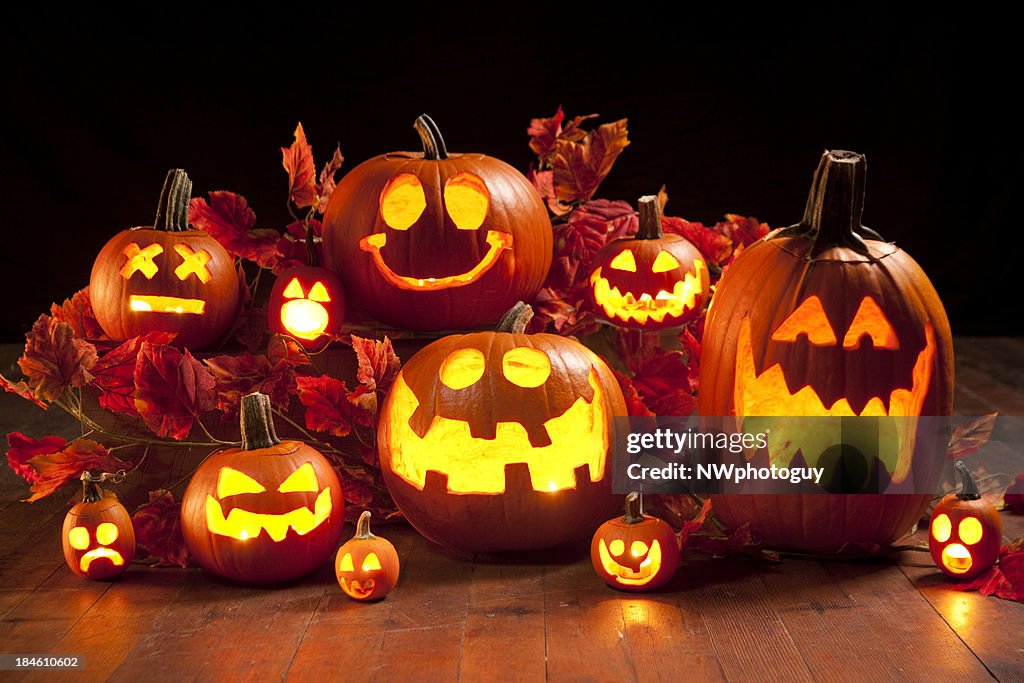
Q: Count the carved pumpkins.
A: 11